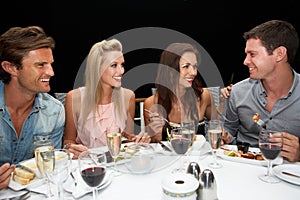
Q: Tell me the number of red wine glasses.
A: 3